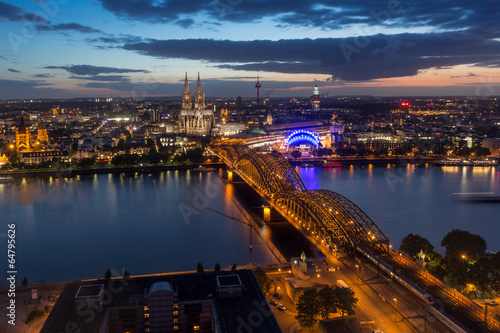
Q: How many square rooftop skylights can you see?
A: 2